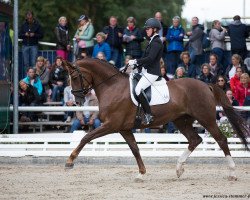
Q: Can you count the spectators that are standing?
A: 10